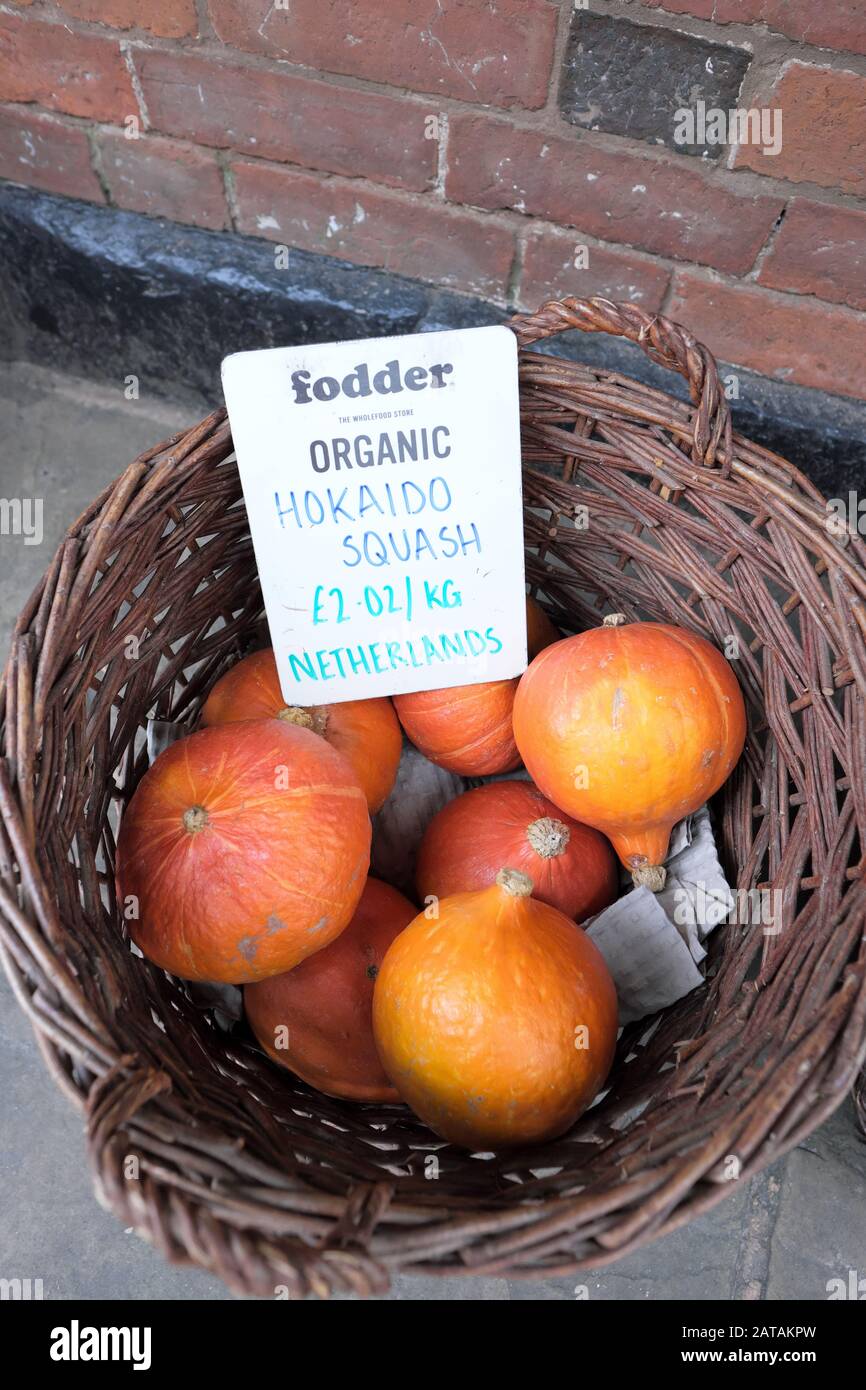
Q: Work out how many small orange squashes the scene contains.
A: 8